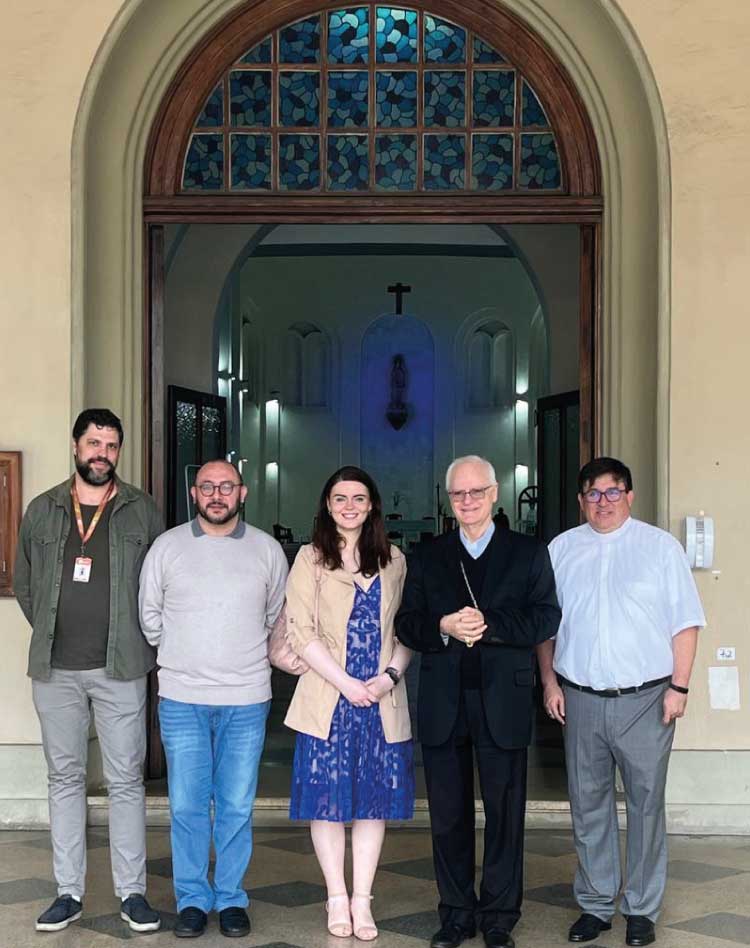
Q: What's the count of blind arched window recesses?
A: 2